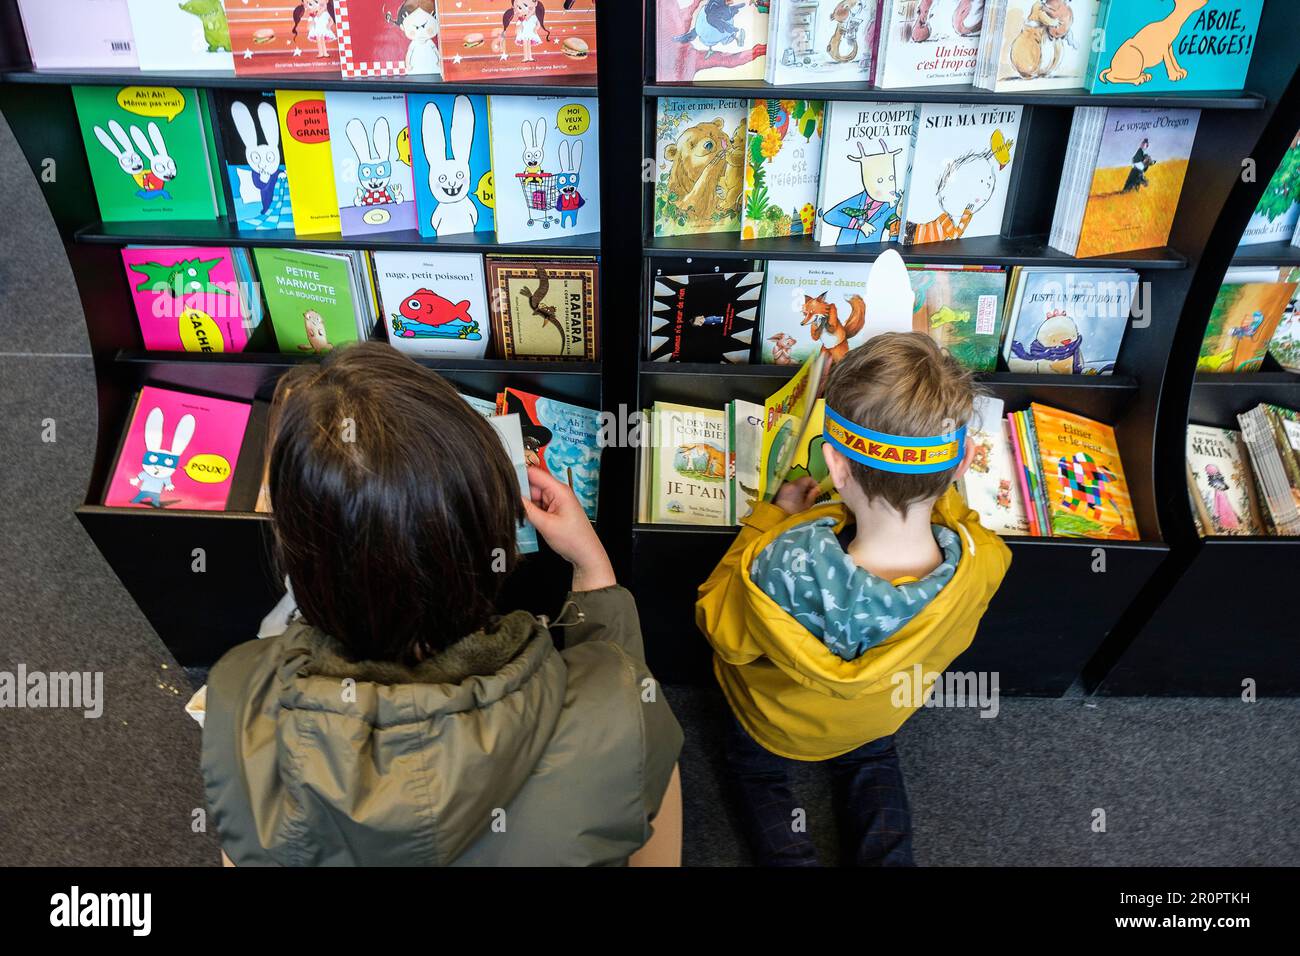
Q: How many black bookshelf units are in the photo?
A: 3